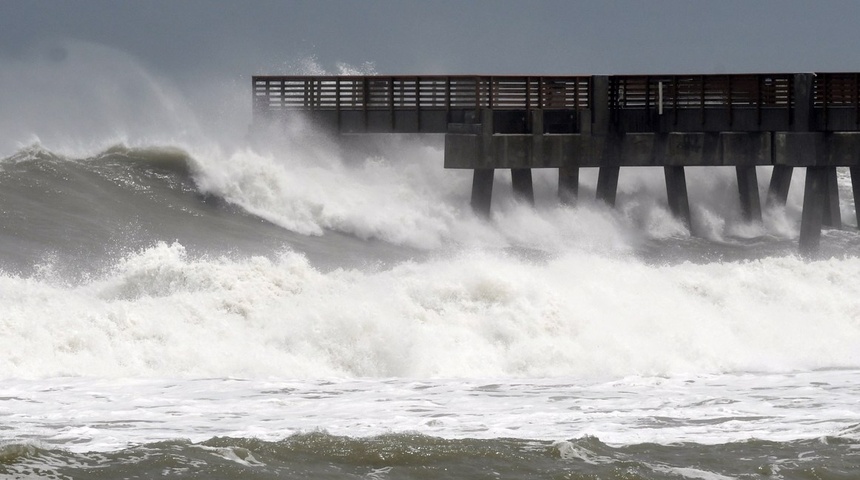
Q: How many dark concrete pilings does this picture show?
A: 10